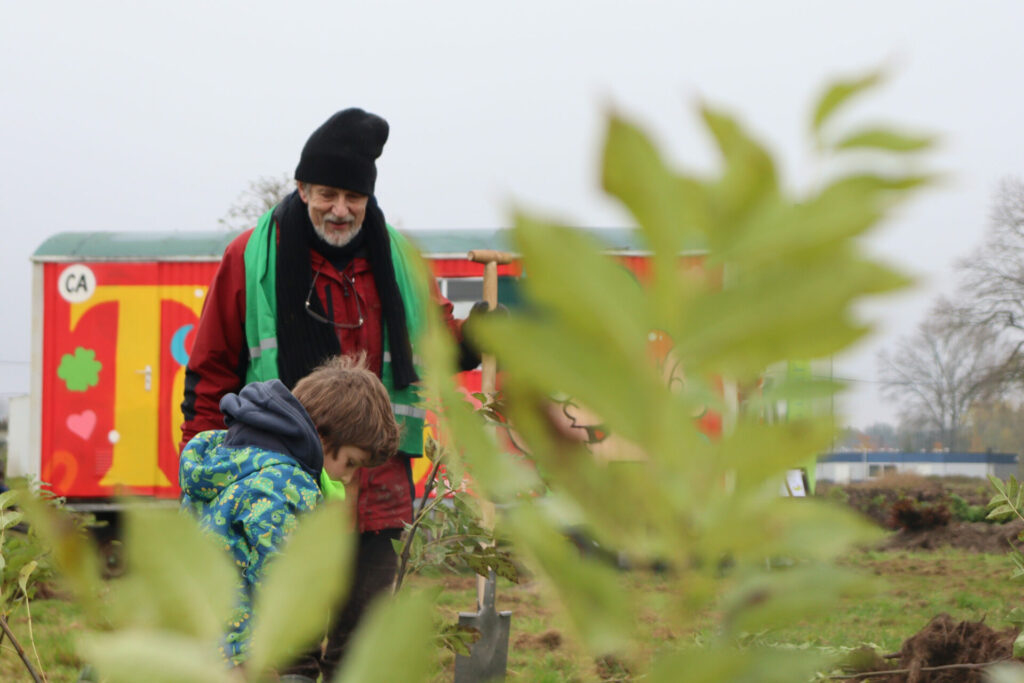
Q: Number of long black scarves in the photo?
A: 1